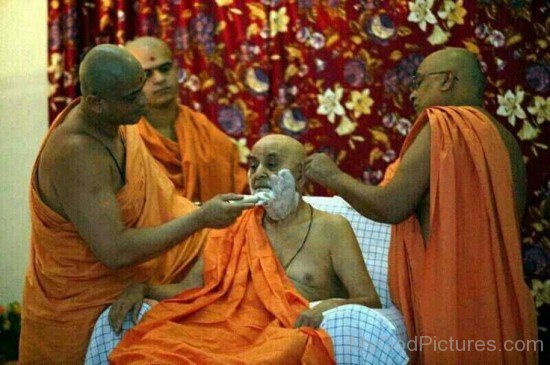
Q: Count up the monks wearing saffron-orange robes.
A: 4